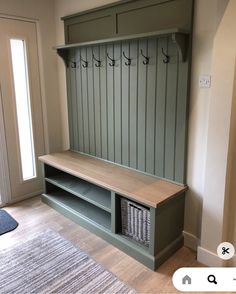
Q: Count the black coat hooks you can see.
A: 7